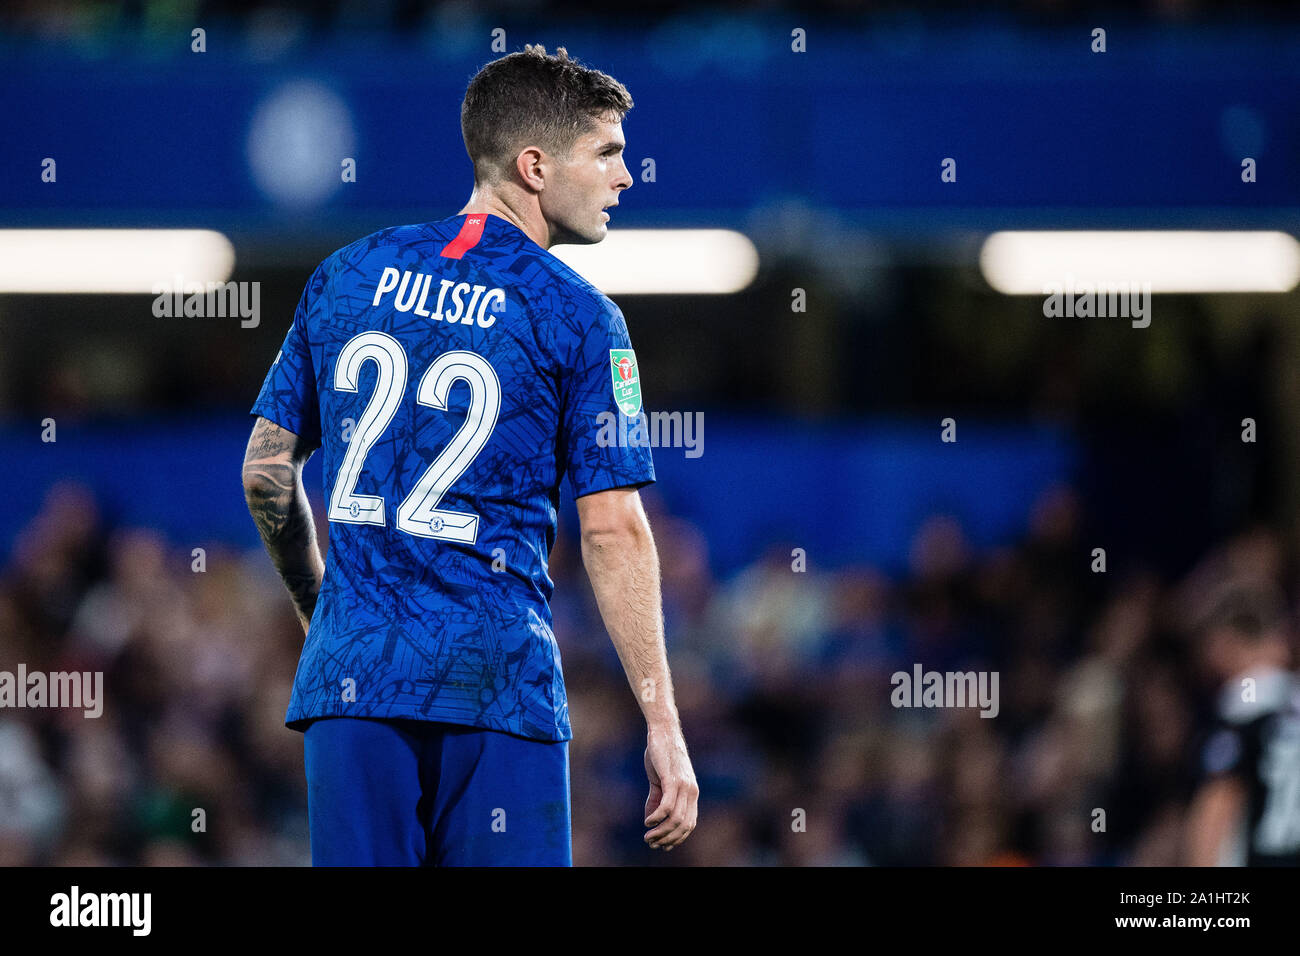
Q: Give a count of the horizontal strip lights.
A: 3